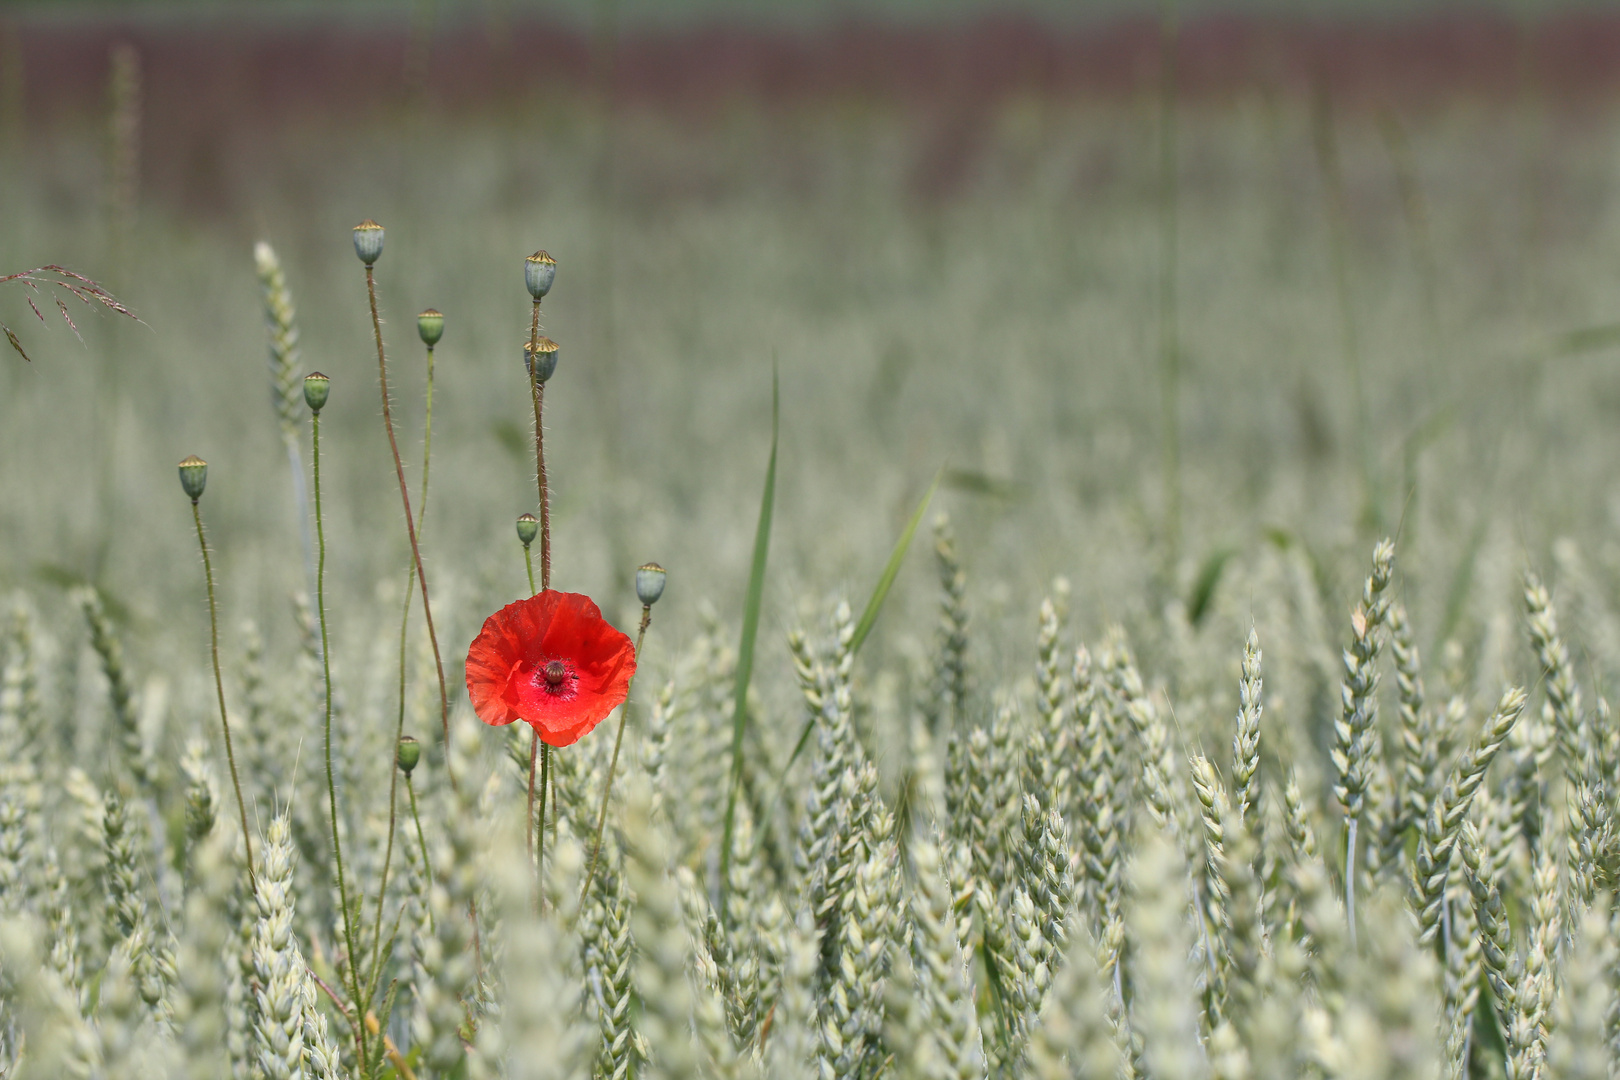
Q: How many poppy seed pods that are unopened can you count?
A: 9